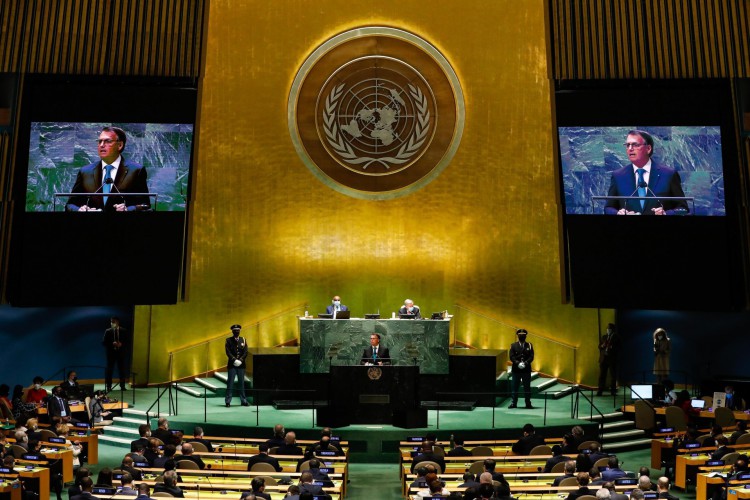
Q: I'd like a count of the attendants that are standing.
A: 5